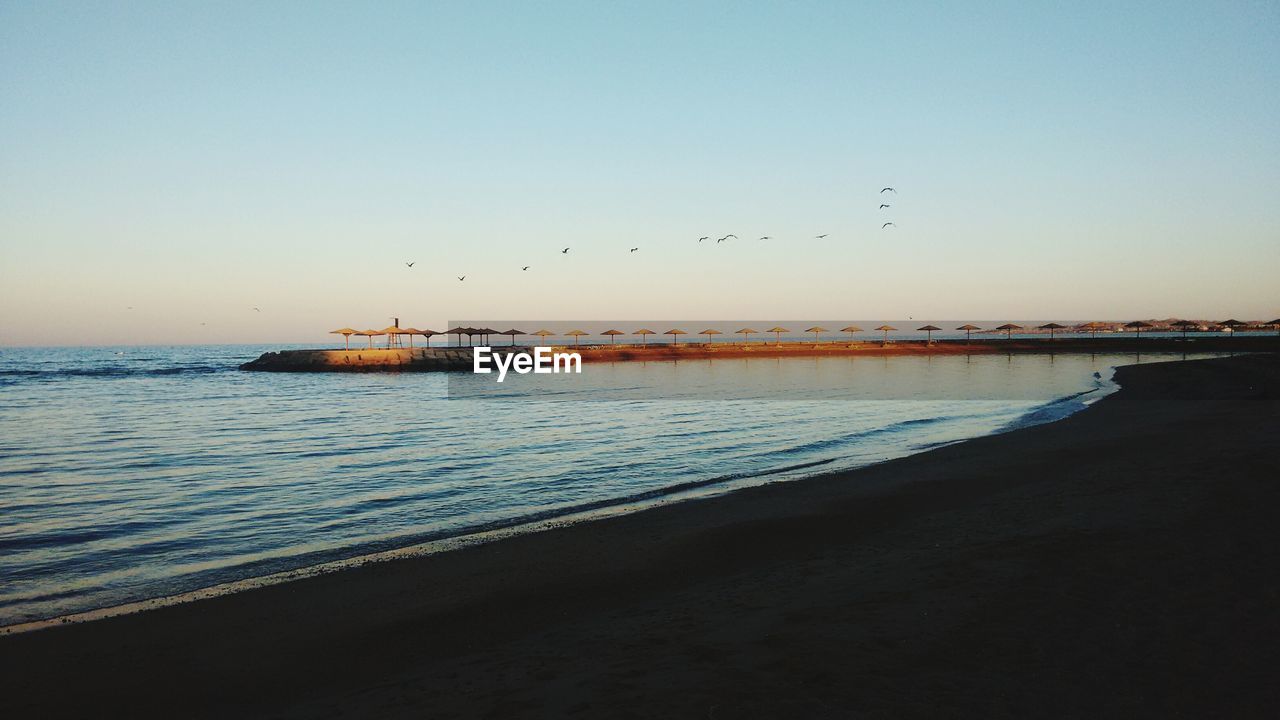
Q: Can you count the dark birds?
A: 13